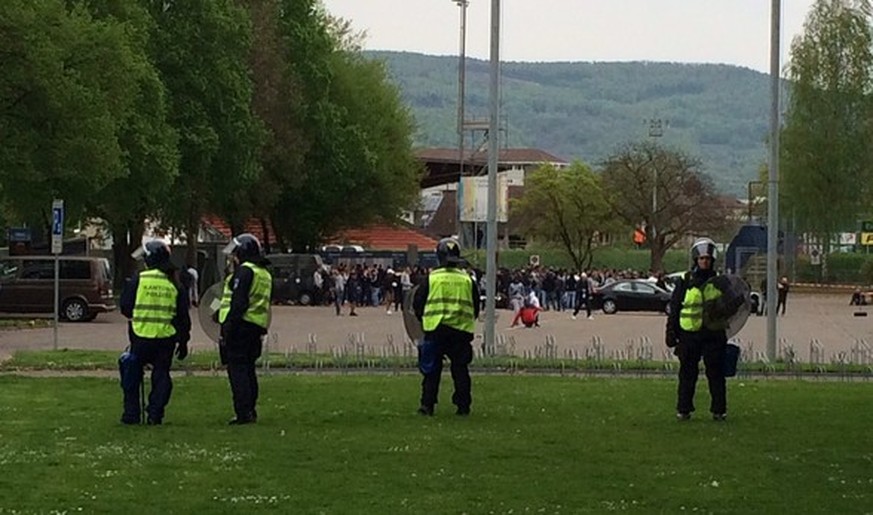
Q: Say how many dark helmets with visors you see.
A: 4